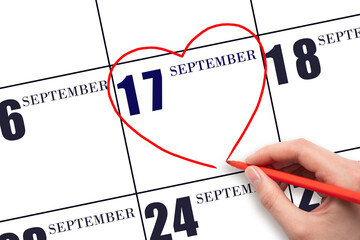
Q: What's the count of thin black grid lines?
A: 4